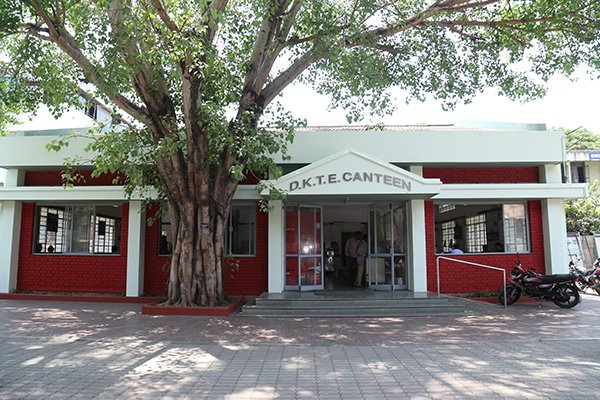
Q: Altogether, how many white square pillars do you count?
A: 5